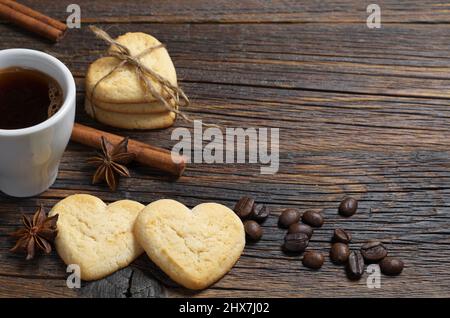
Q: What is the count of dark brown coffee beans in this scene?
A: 14